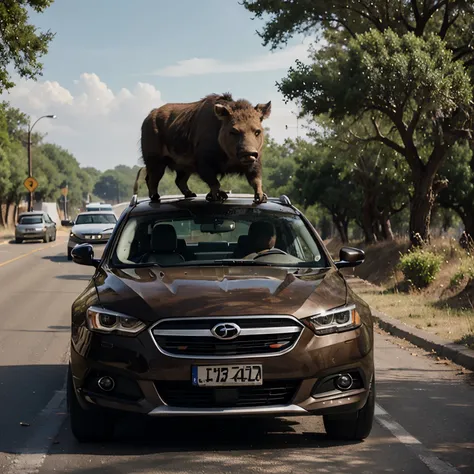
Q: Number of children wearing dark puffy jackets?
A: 0